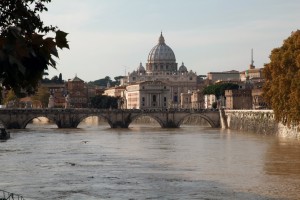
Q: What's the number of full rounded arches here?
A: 4